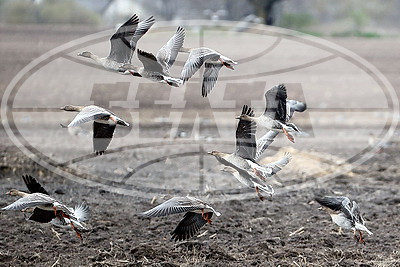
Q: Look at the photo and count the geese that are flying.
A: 11